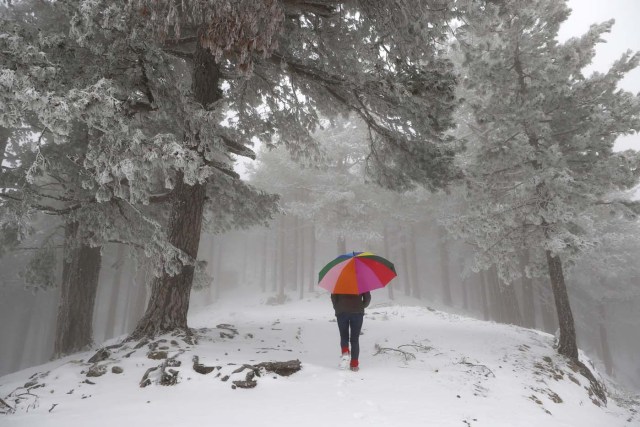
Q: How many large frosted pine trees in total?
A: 3